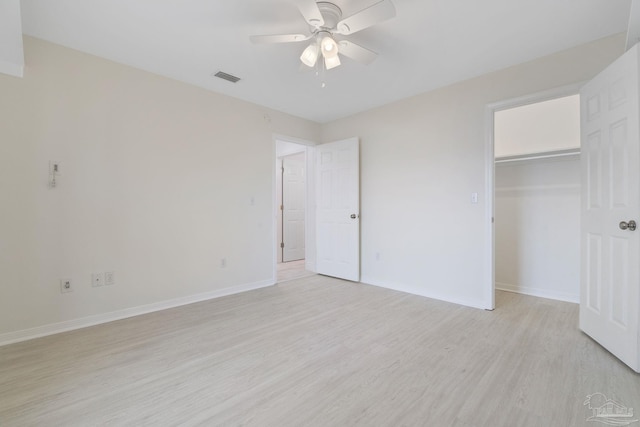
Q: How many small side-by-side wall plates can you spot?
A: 2